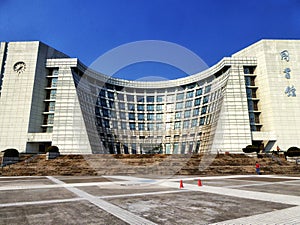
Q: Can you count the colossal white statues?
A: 0